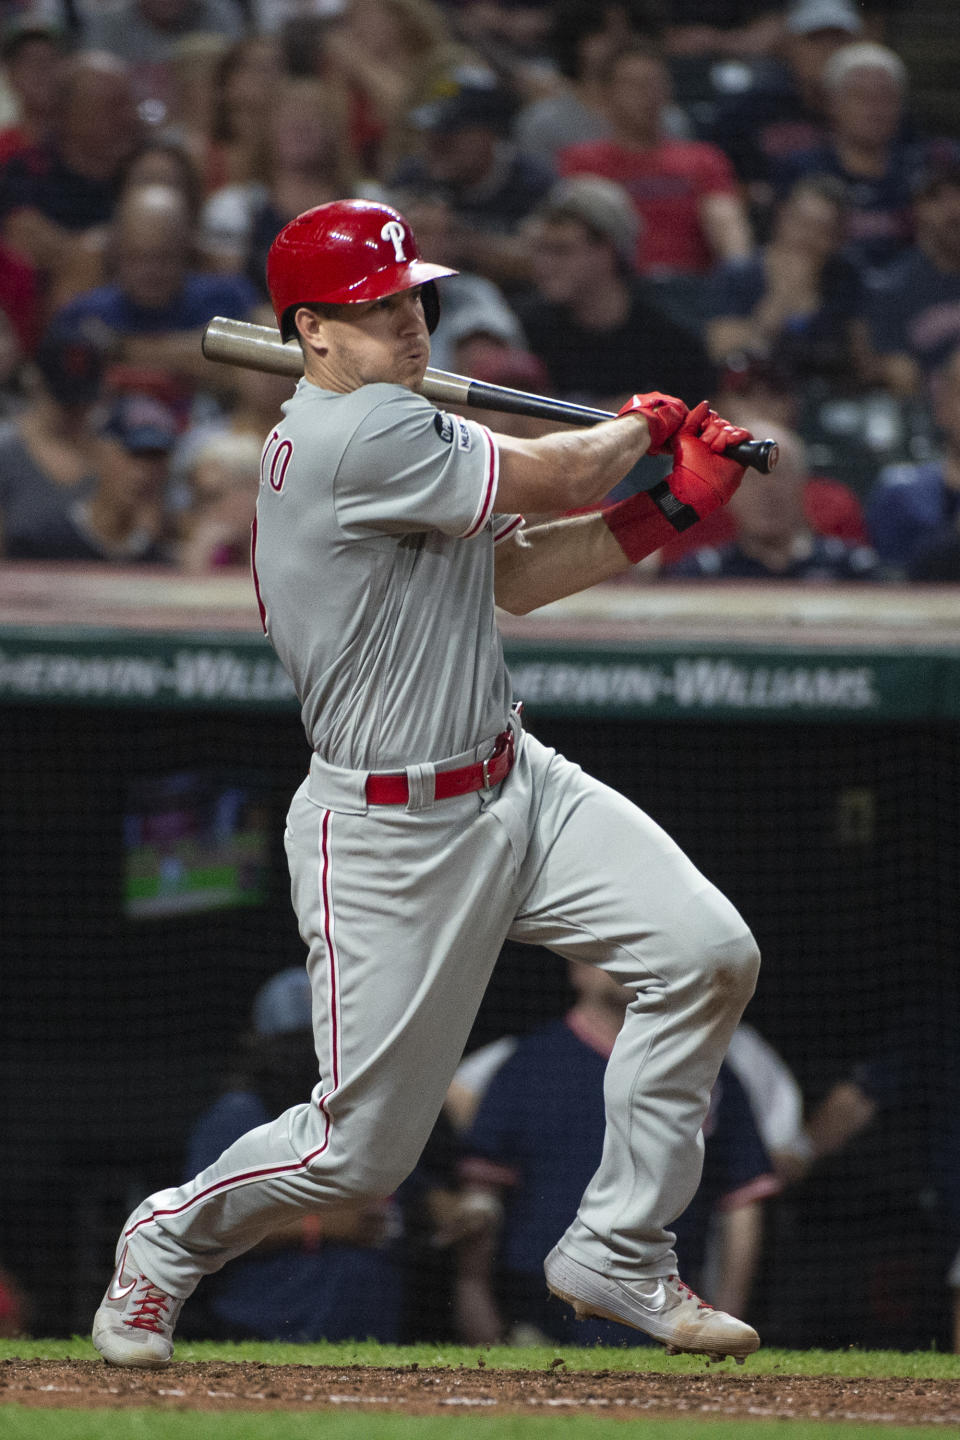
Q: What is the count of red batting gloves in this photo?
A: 2